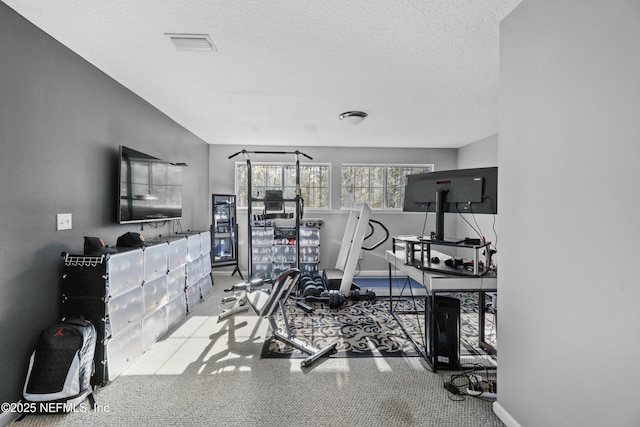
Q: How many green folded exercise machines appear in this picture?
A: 0